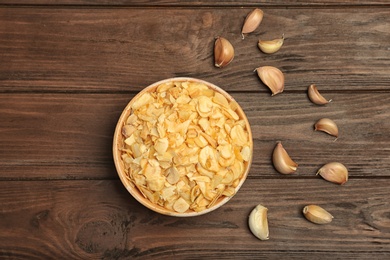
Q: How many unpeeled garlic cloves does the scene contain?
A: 10